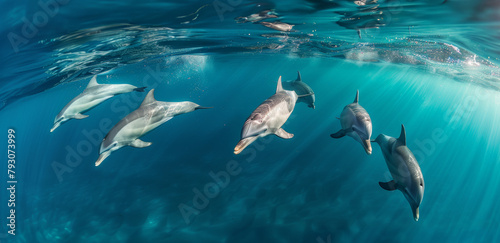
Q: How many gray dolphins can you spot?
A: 6